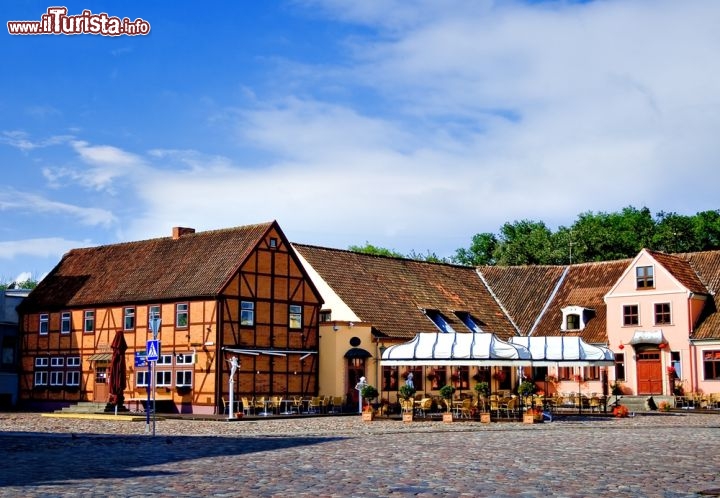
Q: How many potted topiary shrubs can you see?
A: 5